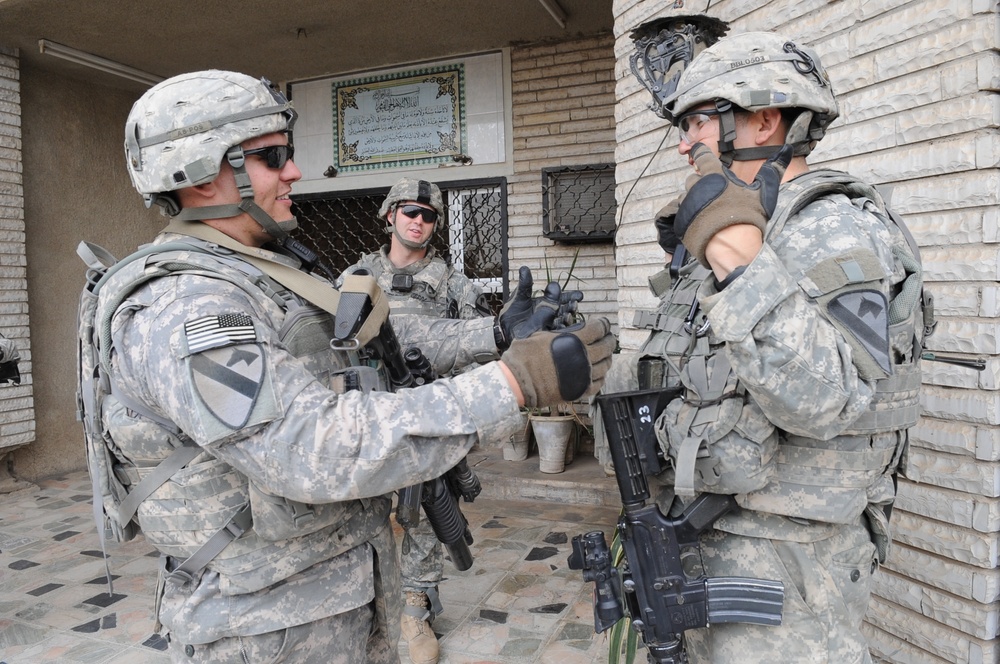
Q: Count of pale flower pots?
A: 2